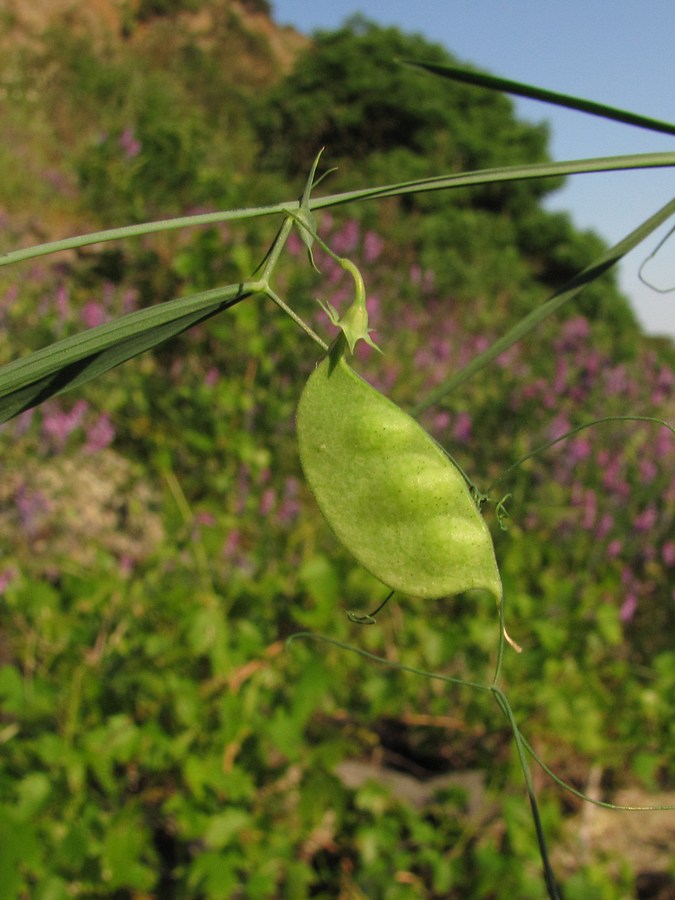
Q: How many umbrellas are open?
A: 0